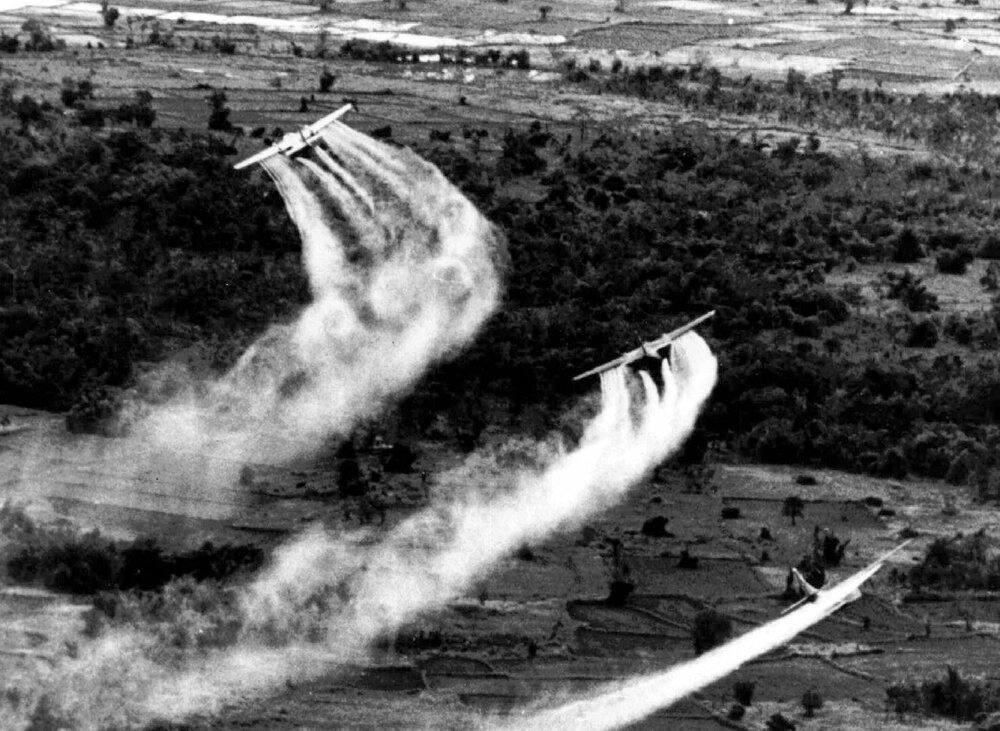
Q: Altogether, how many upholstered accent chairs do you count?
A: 0